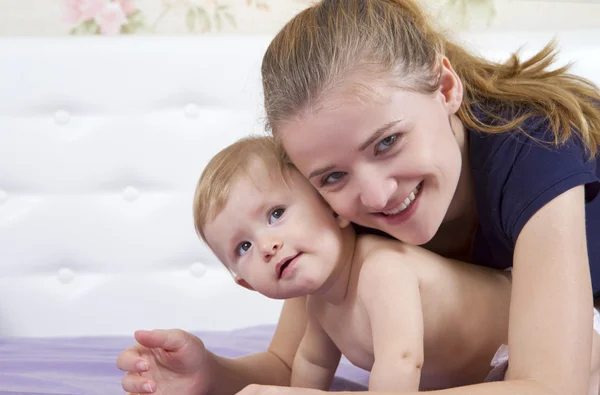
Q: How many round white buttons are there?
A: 6